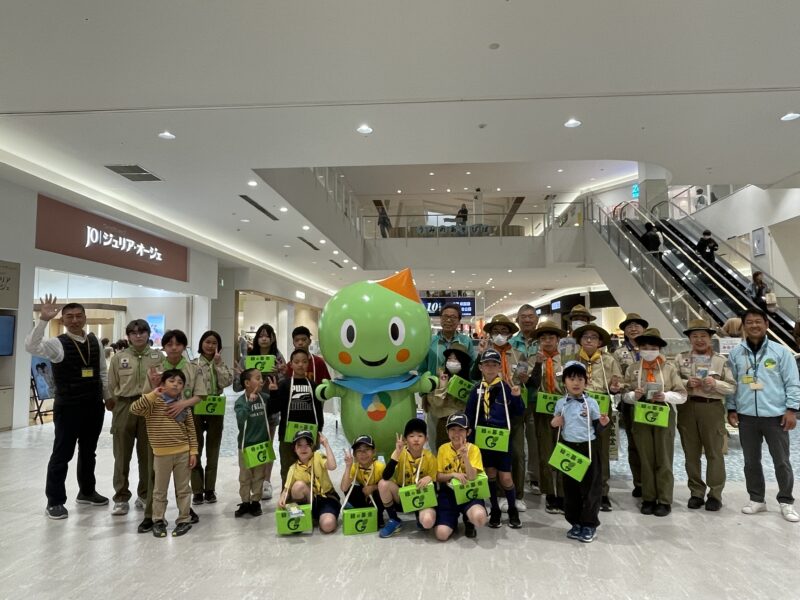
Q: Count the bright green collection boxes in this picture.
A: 15